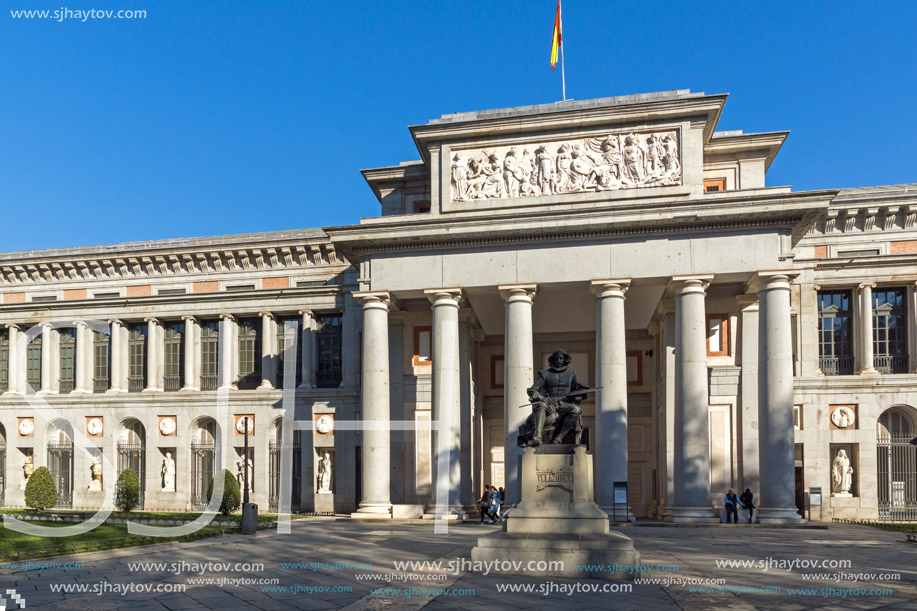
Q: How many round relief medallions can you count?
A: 6